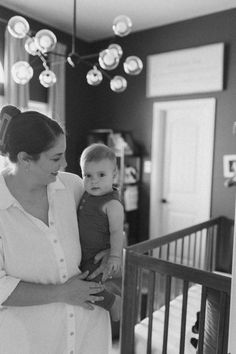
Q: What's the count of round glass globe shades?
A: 11